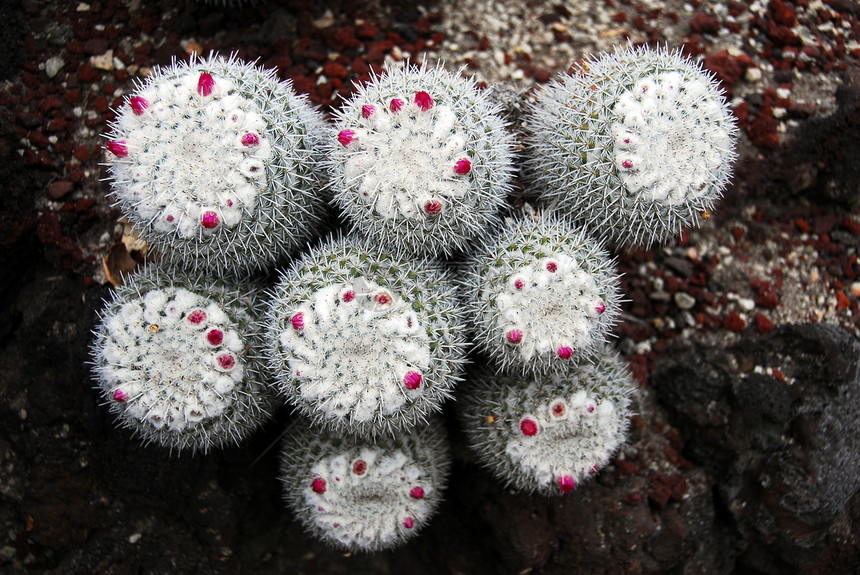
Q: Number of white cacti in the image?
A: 8